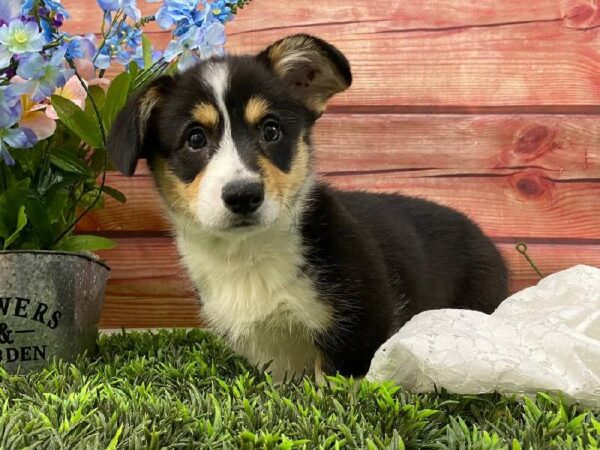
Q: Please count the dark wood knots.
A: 3